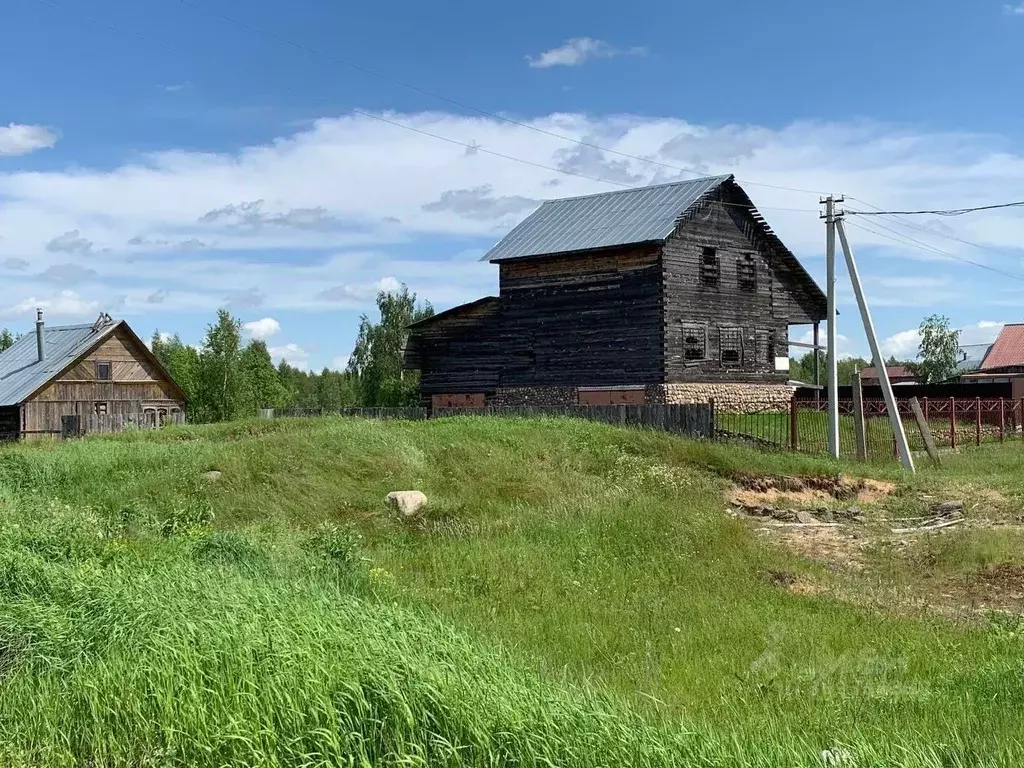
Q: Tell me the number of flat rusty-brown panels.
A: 2